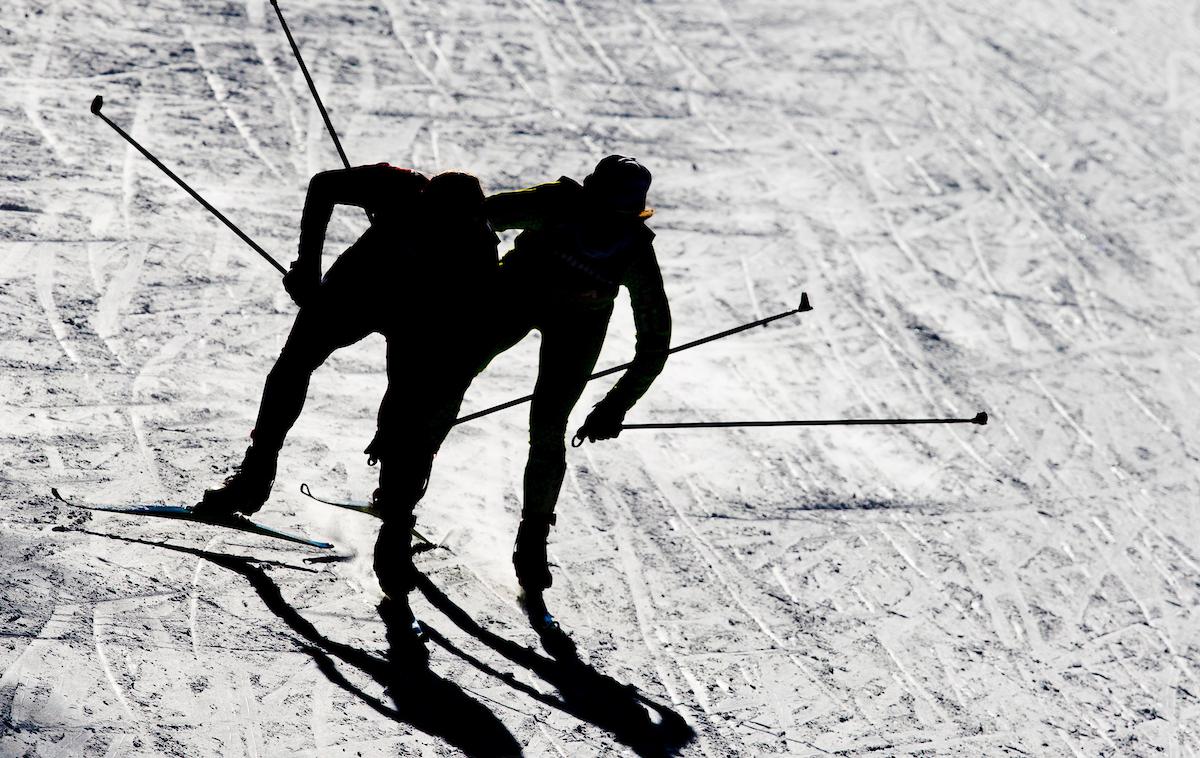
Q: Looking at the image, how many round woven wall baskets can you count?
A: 0